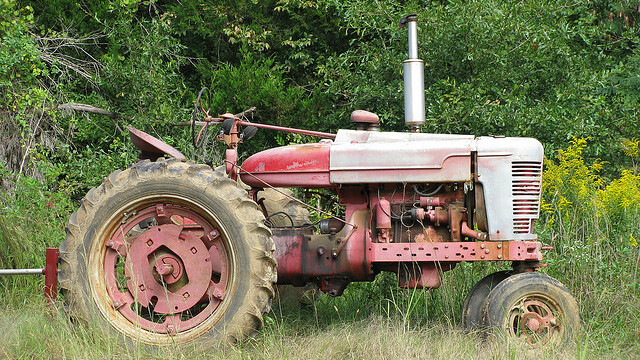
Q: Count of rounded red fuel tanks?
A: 1